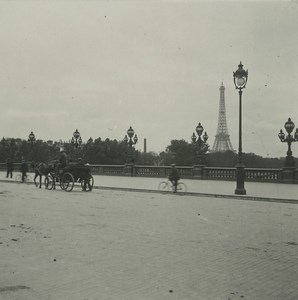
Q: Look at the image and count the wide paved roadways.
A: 1